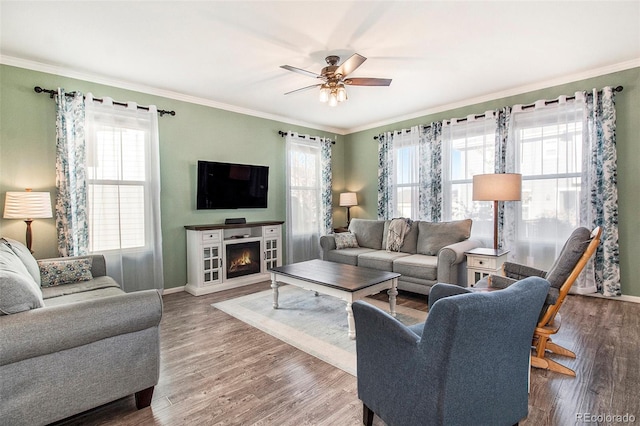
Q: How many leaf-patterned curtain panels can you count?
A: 6